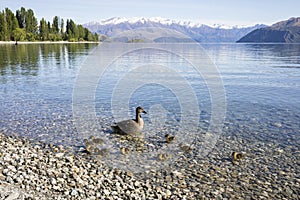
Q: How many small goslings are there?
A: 8